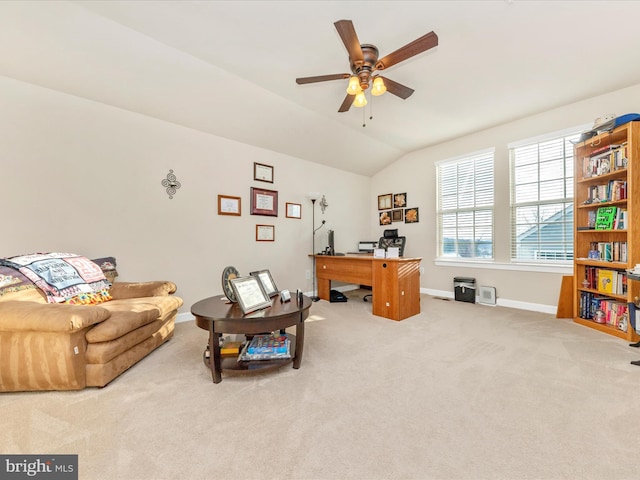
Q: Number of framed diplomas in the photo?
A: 5